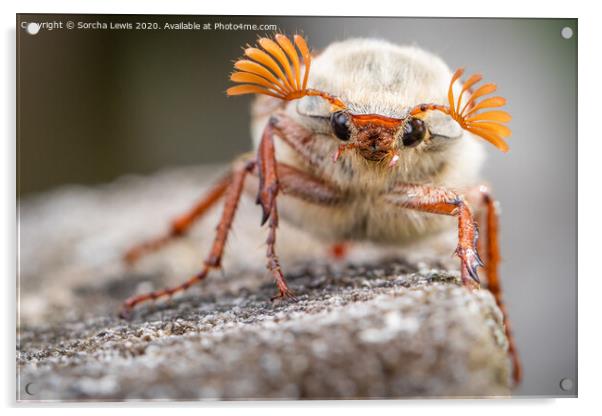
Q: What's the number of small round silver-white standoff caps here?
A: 4